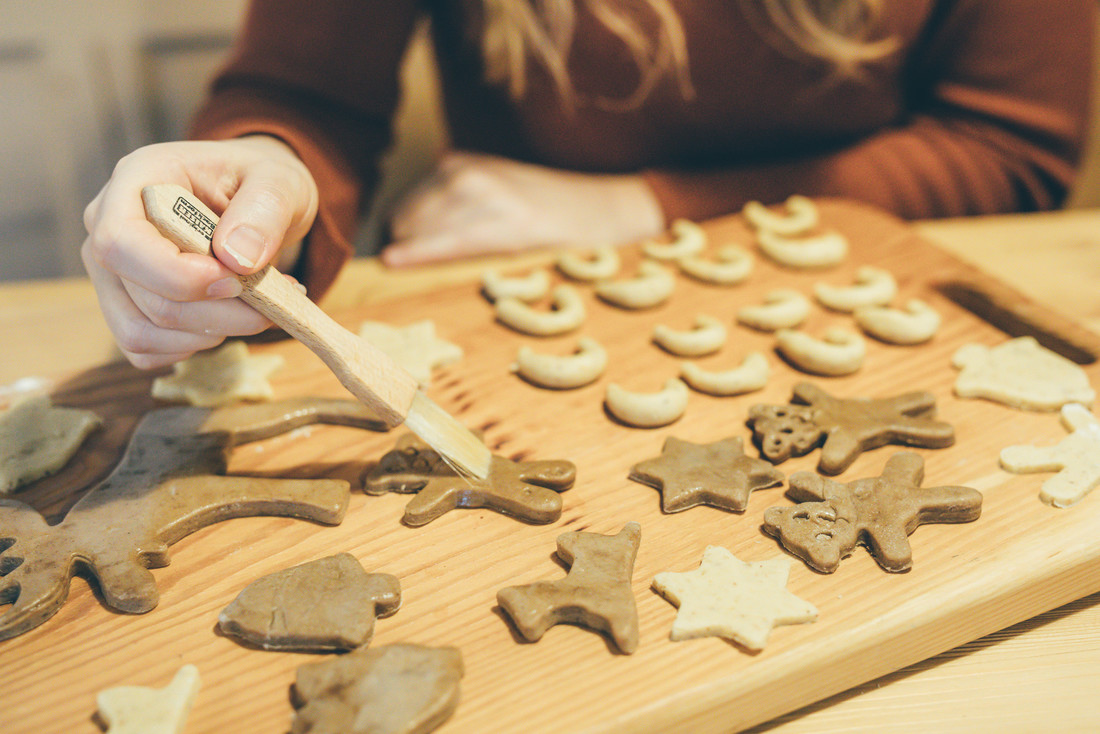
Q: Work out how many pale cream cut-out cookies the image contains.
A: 7